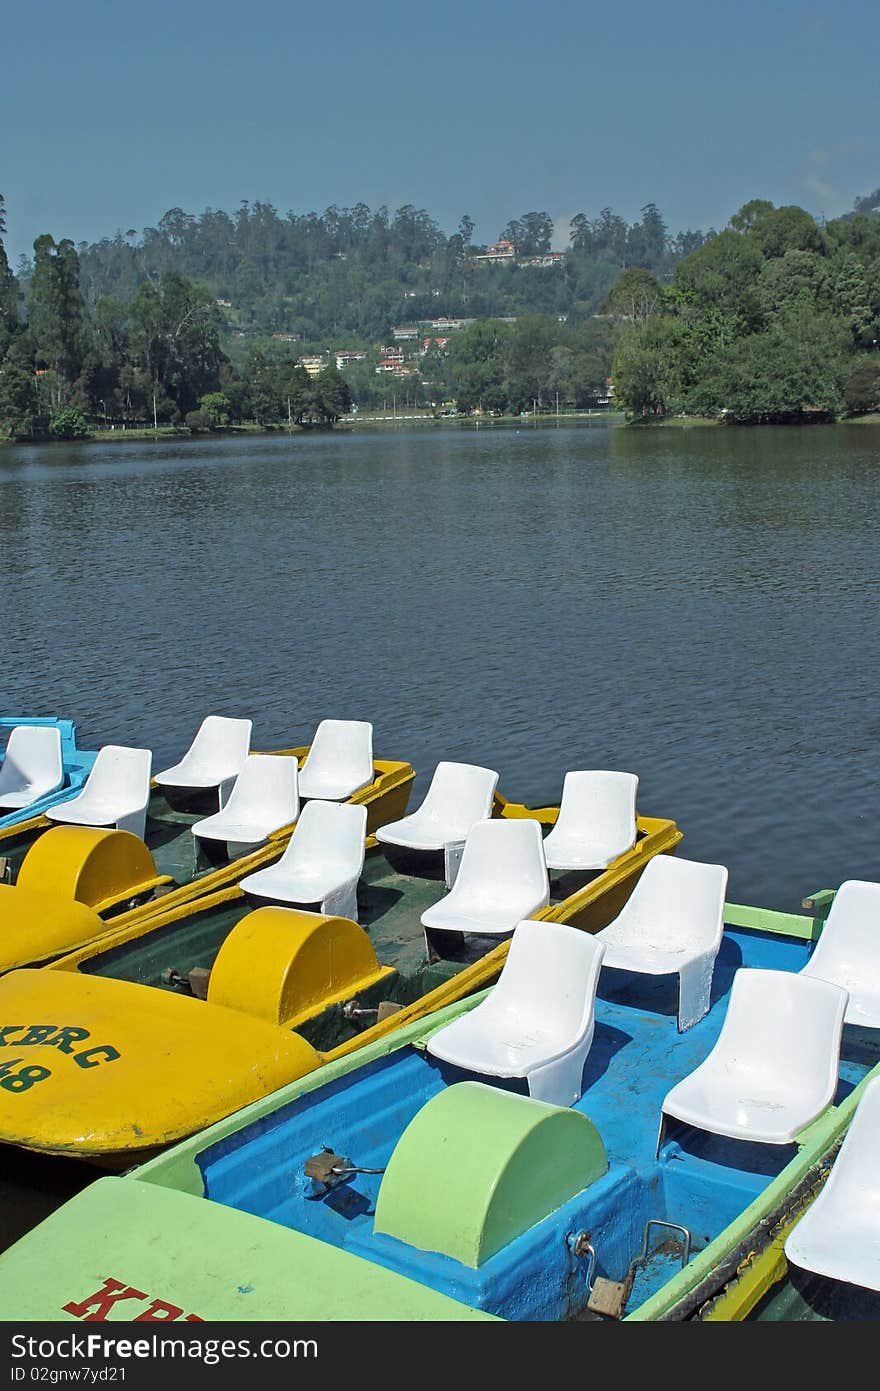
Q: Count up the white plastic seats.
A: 14